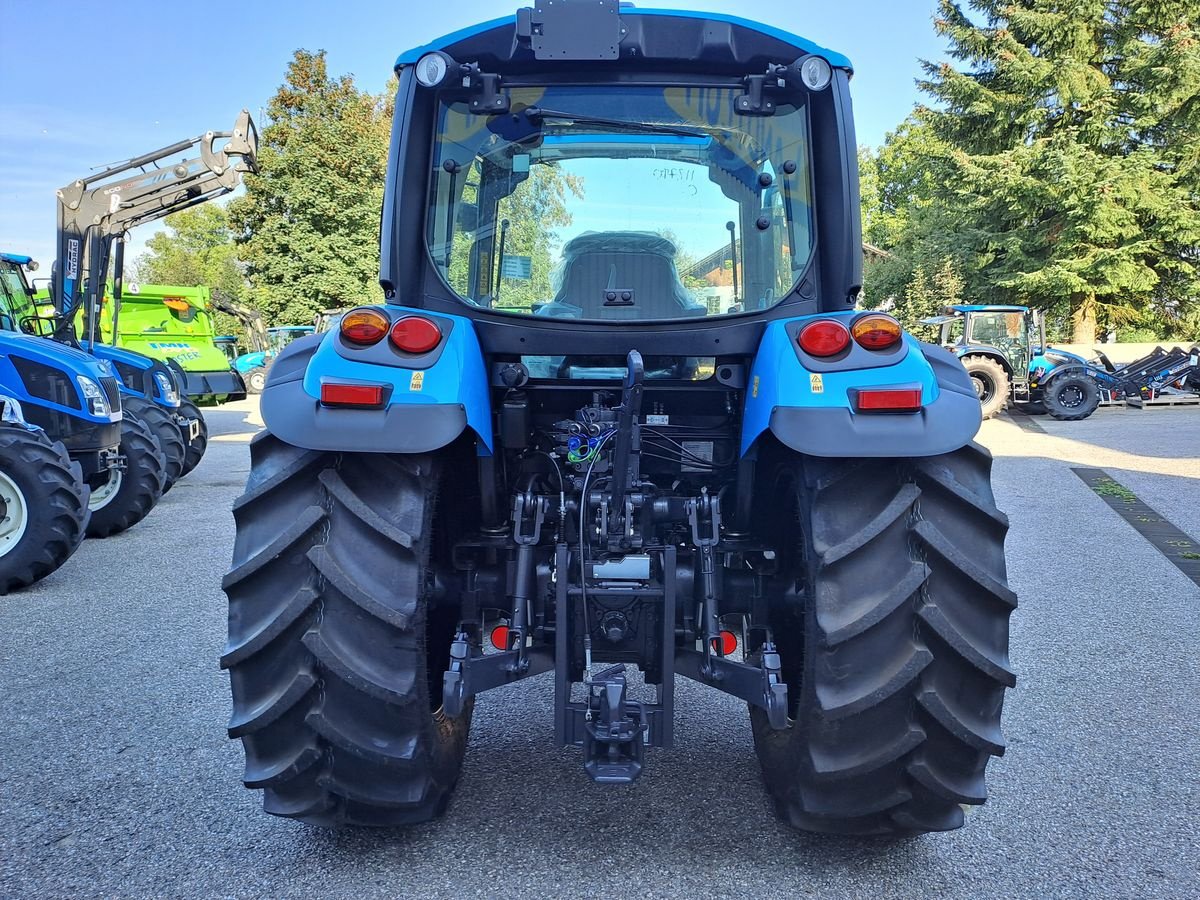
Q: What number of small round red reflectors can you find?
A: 2